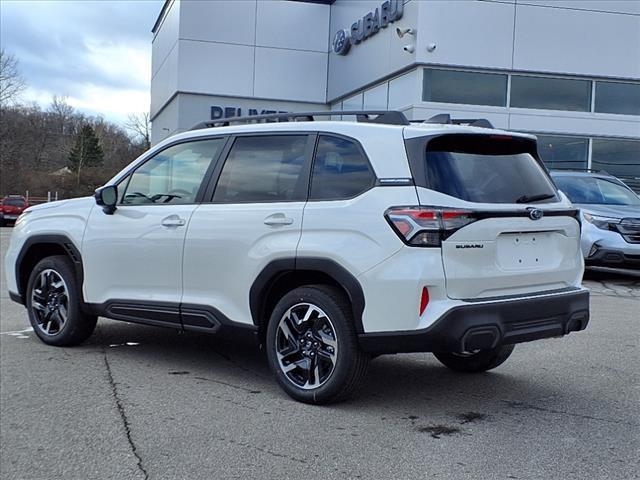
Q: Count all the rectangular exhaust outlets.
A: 2